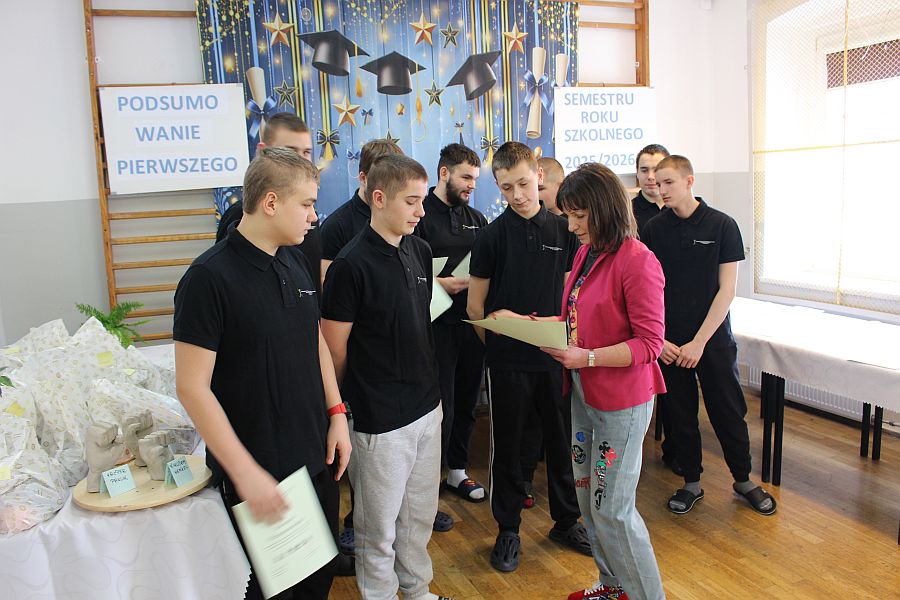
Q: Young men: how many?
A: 9